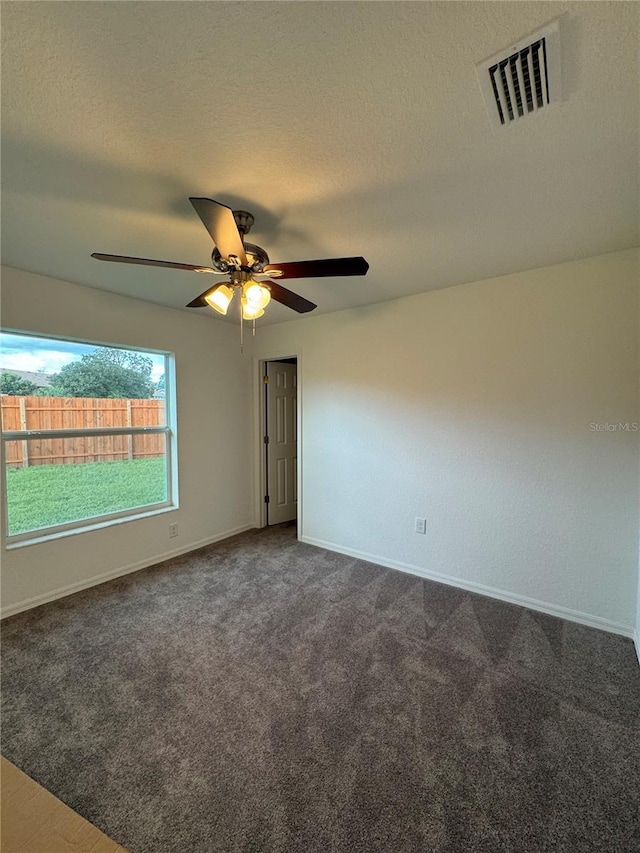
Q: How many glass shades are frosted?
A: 3